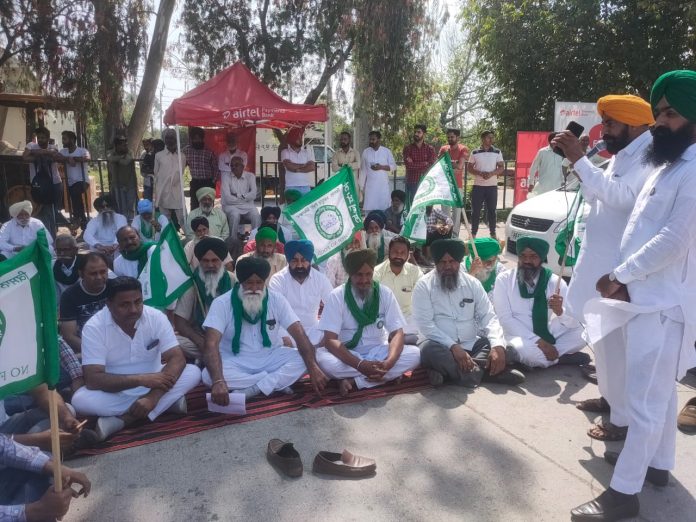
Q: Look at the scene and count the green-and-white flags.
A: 5